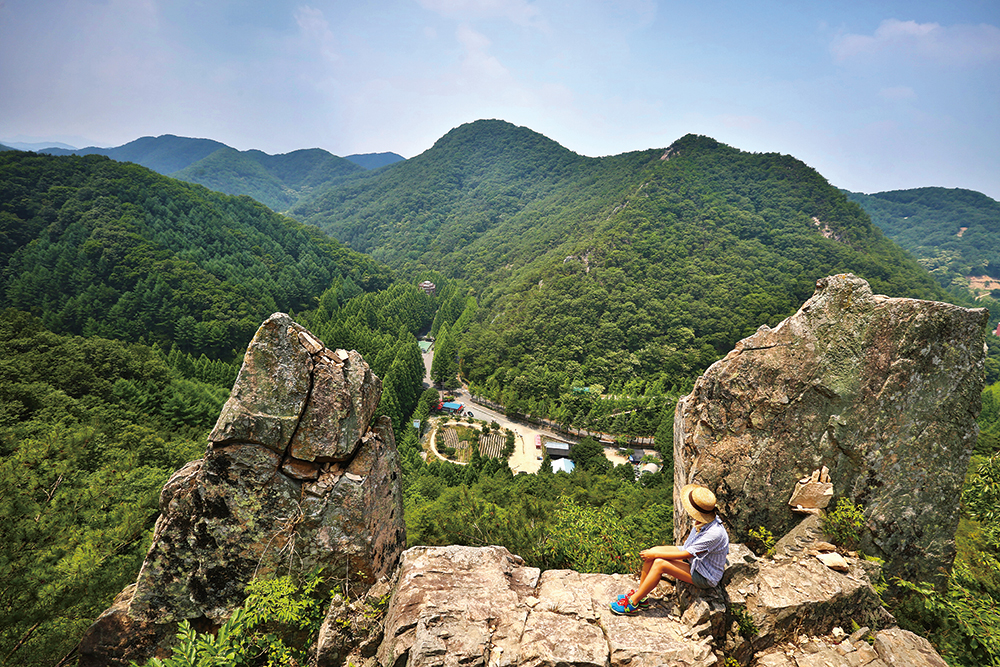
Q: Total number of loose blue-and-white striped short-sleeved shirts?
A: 1